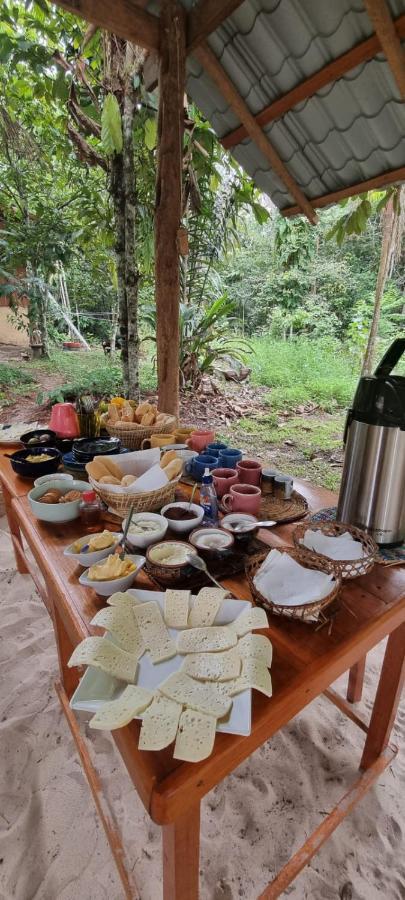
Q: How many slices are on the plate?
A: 15